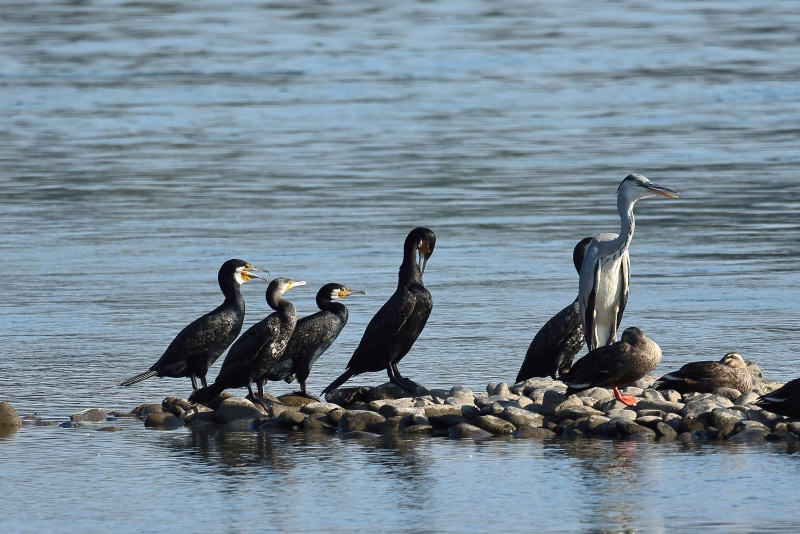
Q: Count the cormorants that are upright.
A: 5